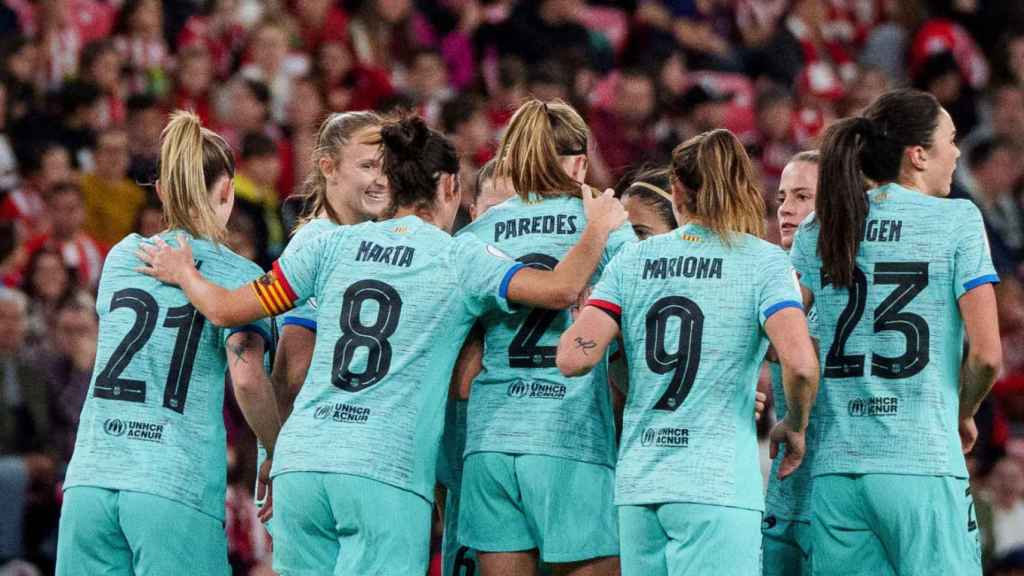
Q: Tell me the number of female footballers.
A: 9